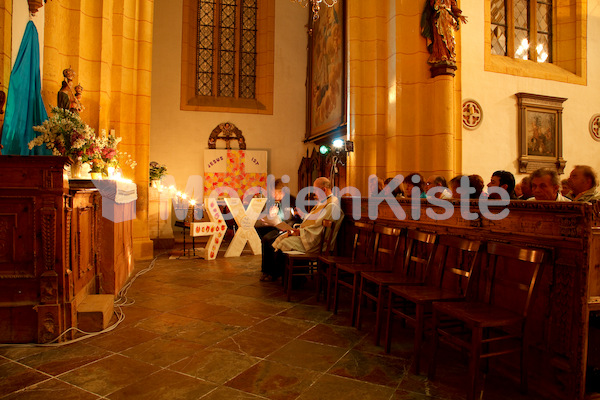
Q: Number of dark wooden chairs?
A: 6